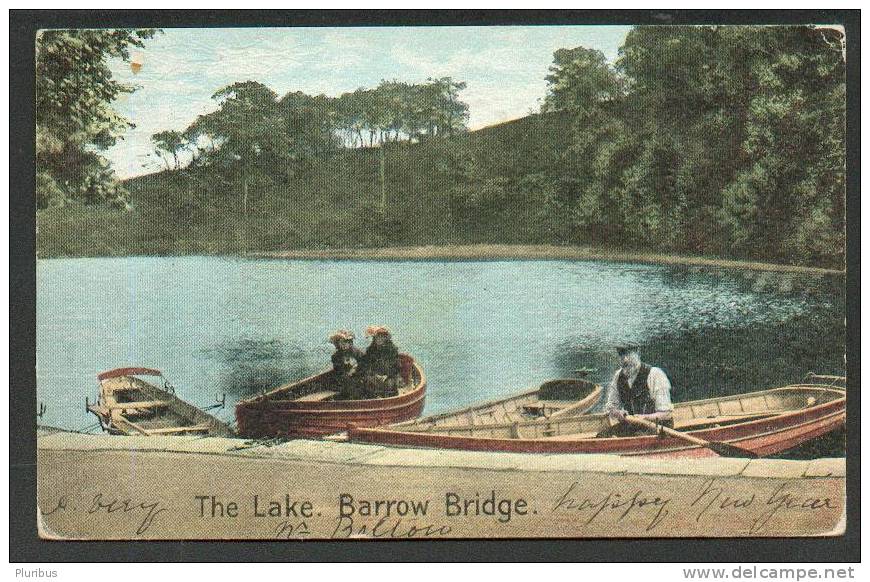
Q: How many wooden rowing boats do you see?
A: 4